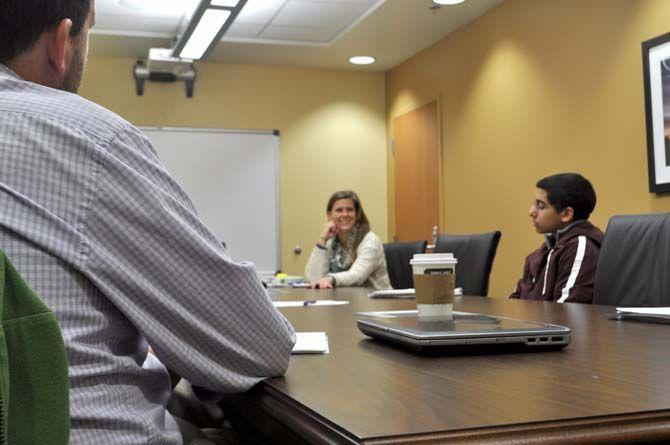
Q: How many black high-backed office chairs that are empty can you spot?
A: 3